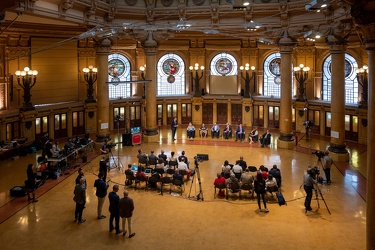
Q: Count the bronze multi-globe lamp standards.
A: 7